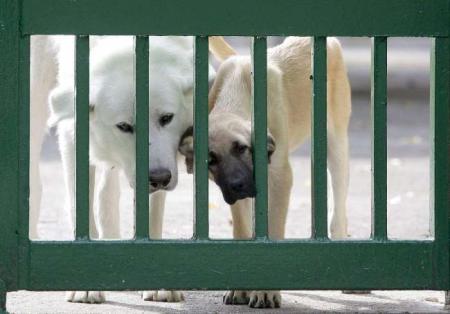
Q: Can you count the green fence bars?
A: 6